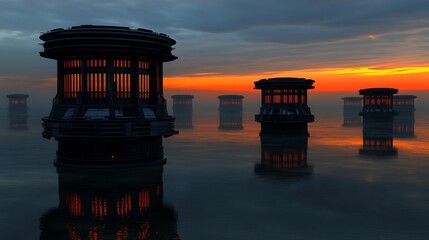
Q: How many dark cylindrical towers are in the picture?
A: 8